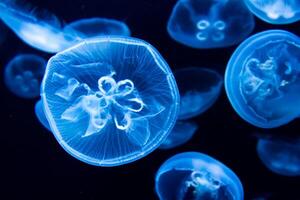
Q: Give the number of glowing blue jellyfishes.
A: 12